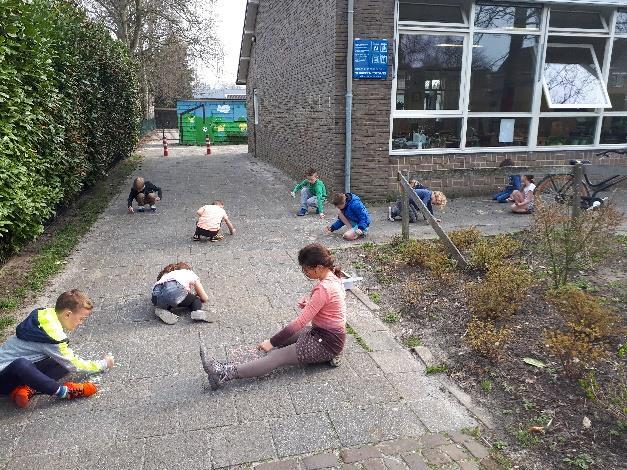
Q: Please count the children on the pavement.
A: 11